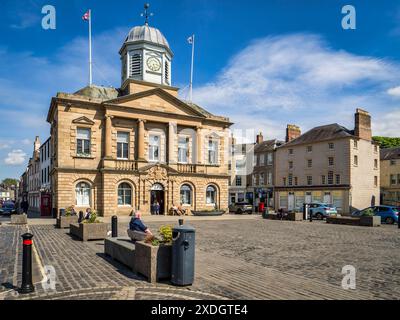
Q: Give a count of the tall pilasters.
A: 4